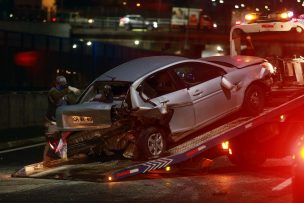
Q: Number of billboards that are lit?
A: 1